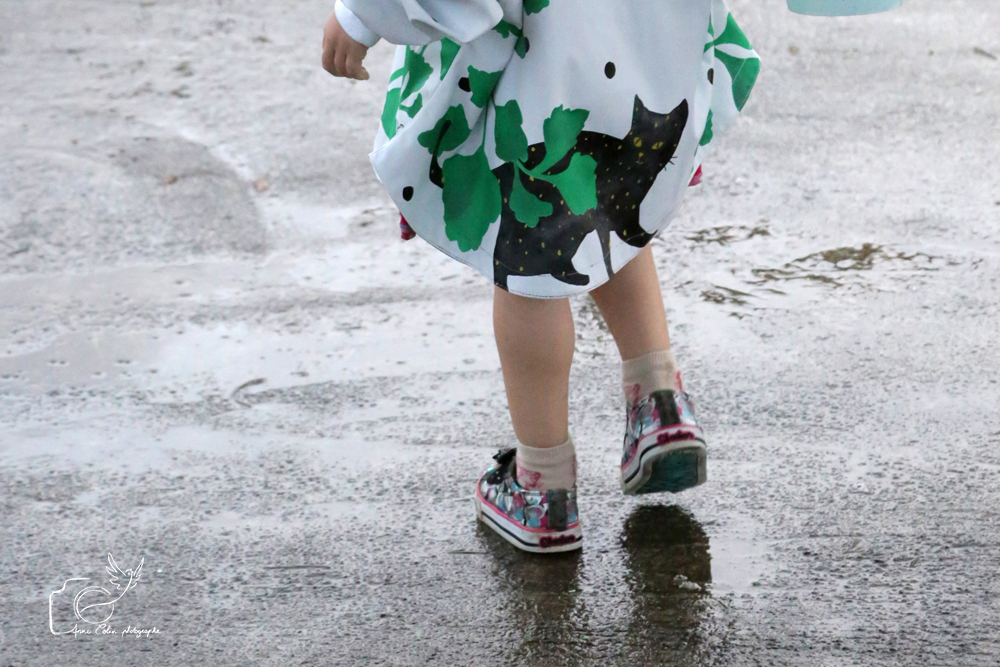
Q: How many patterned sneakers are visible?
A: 2